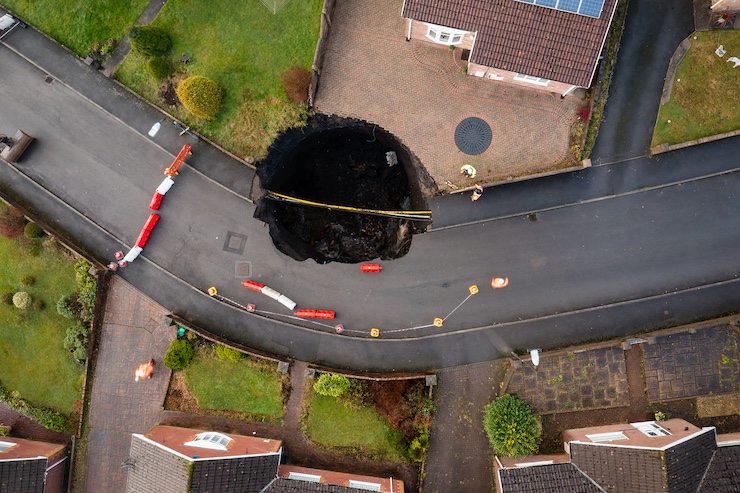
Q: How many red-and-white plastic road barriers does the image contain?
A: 11